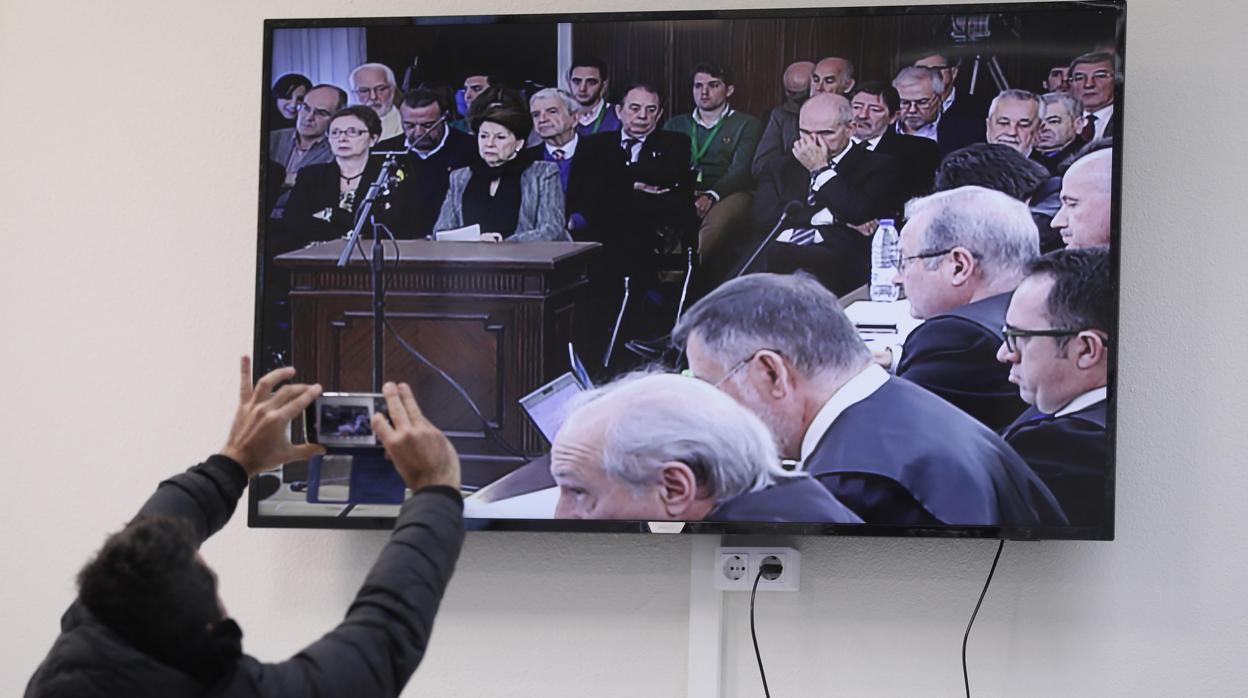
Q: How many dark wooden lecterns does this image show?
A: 1